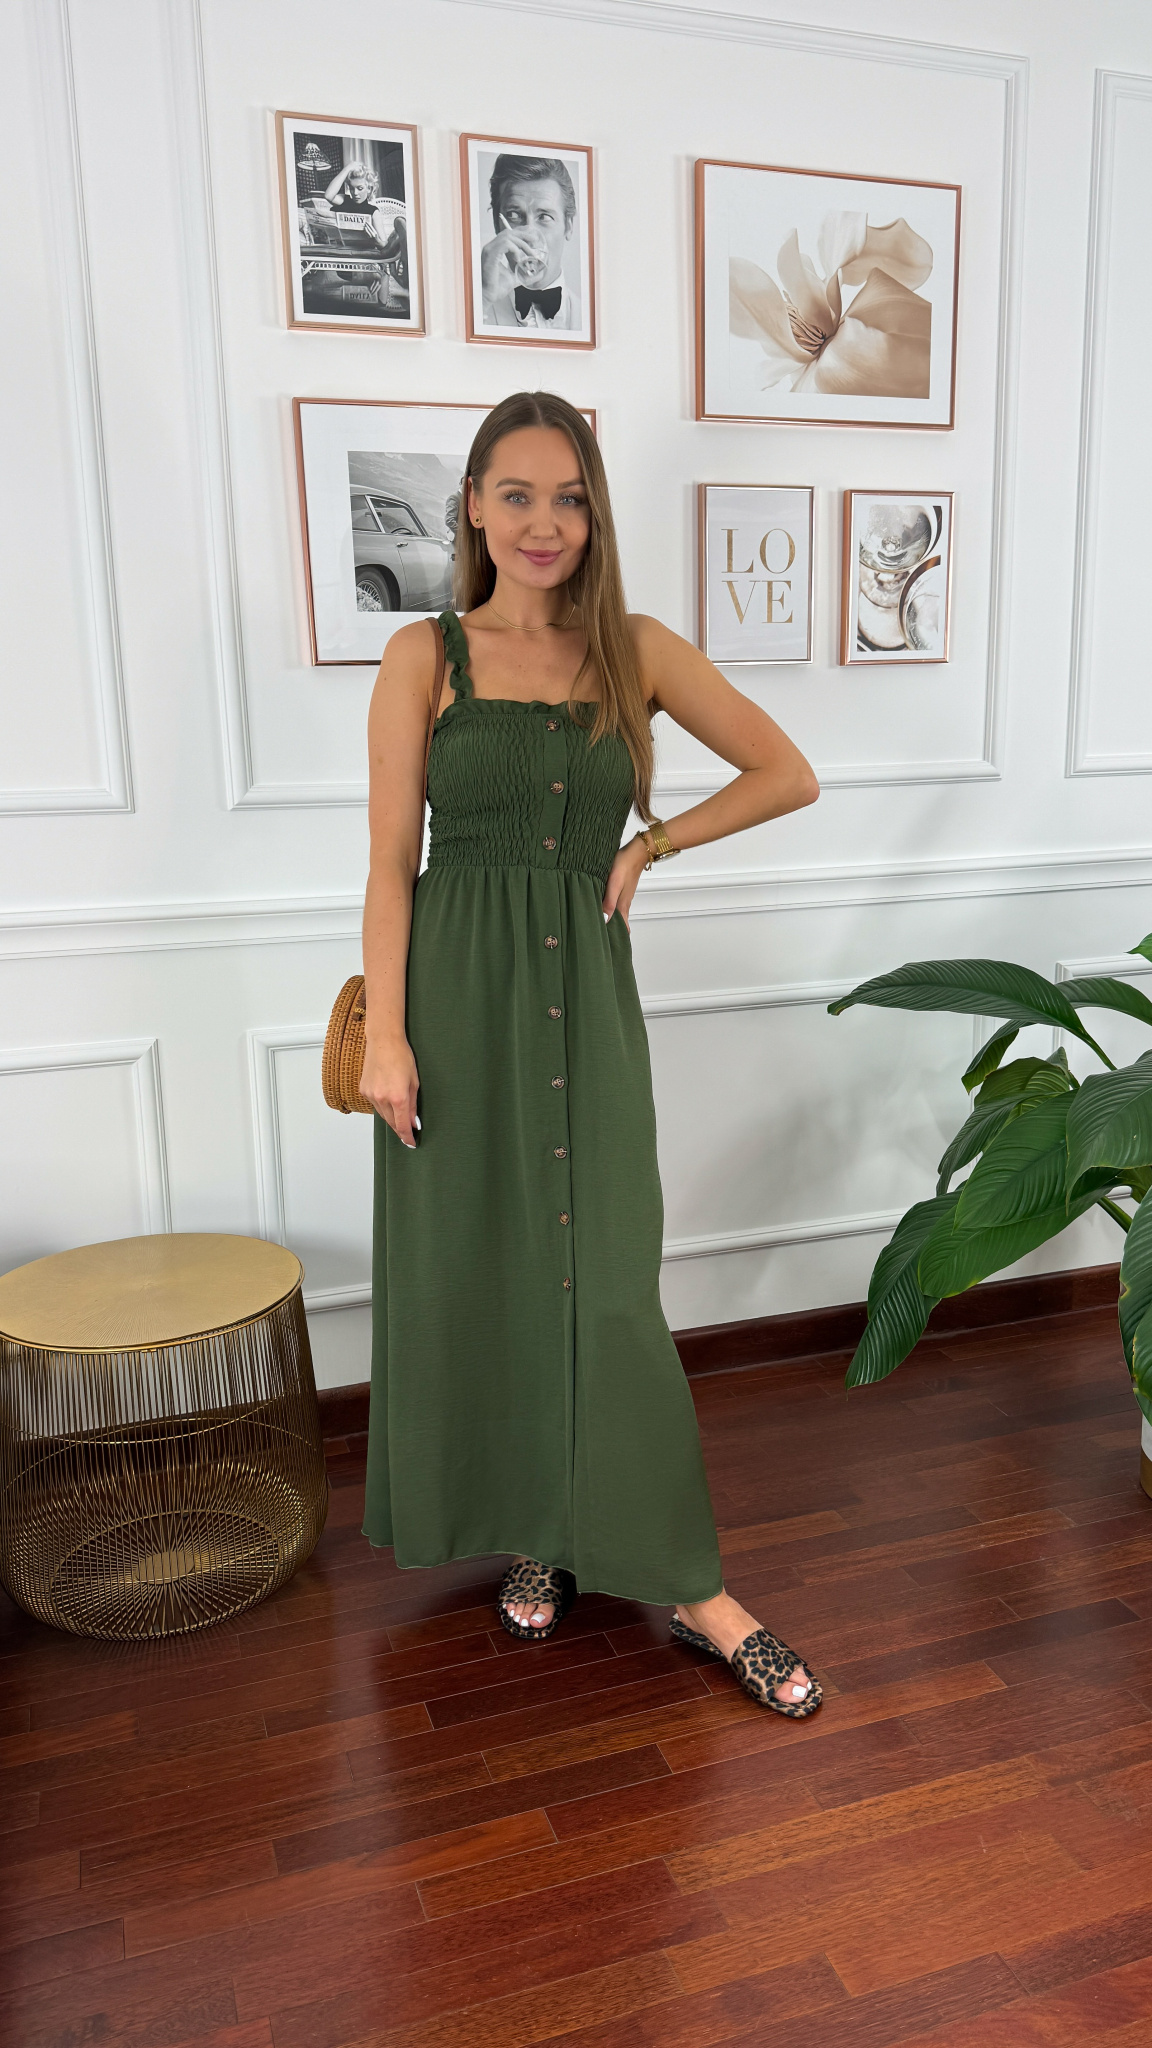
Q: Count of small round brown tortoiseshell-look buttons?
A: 9